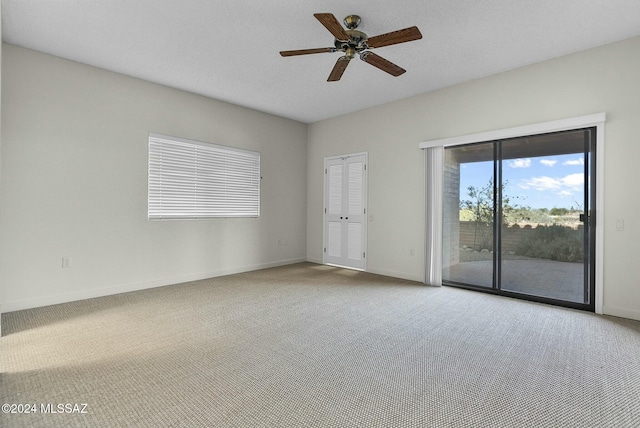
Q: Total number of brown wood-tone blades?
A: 5